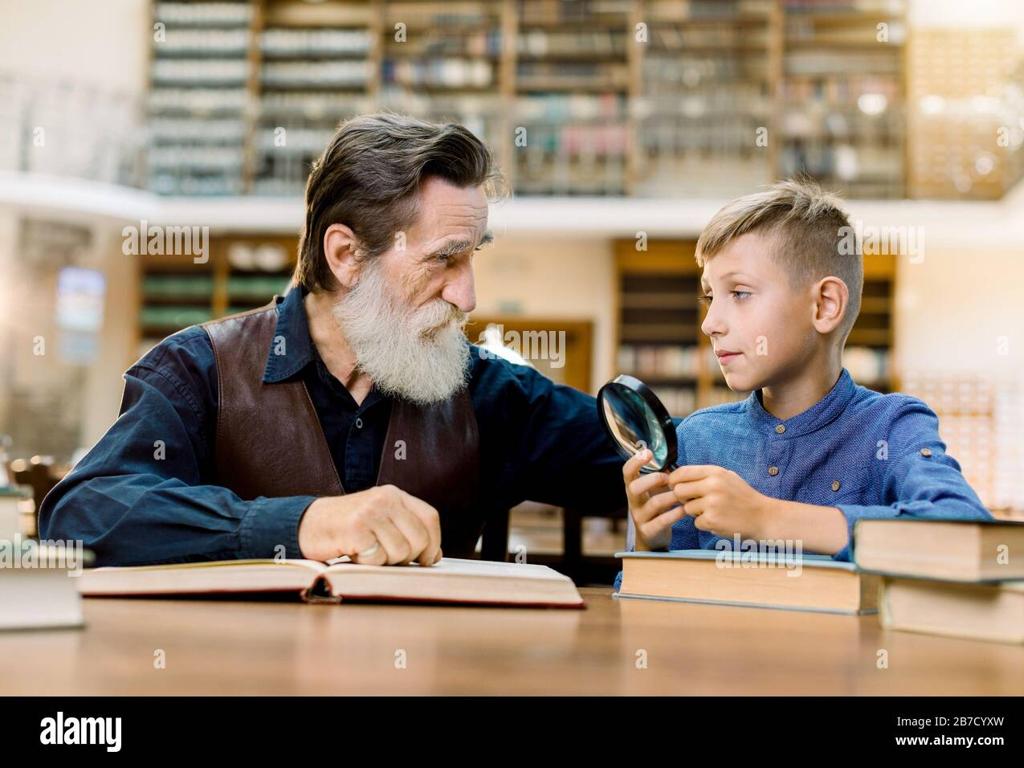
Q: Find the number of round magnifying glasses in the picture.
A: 1